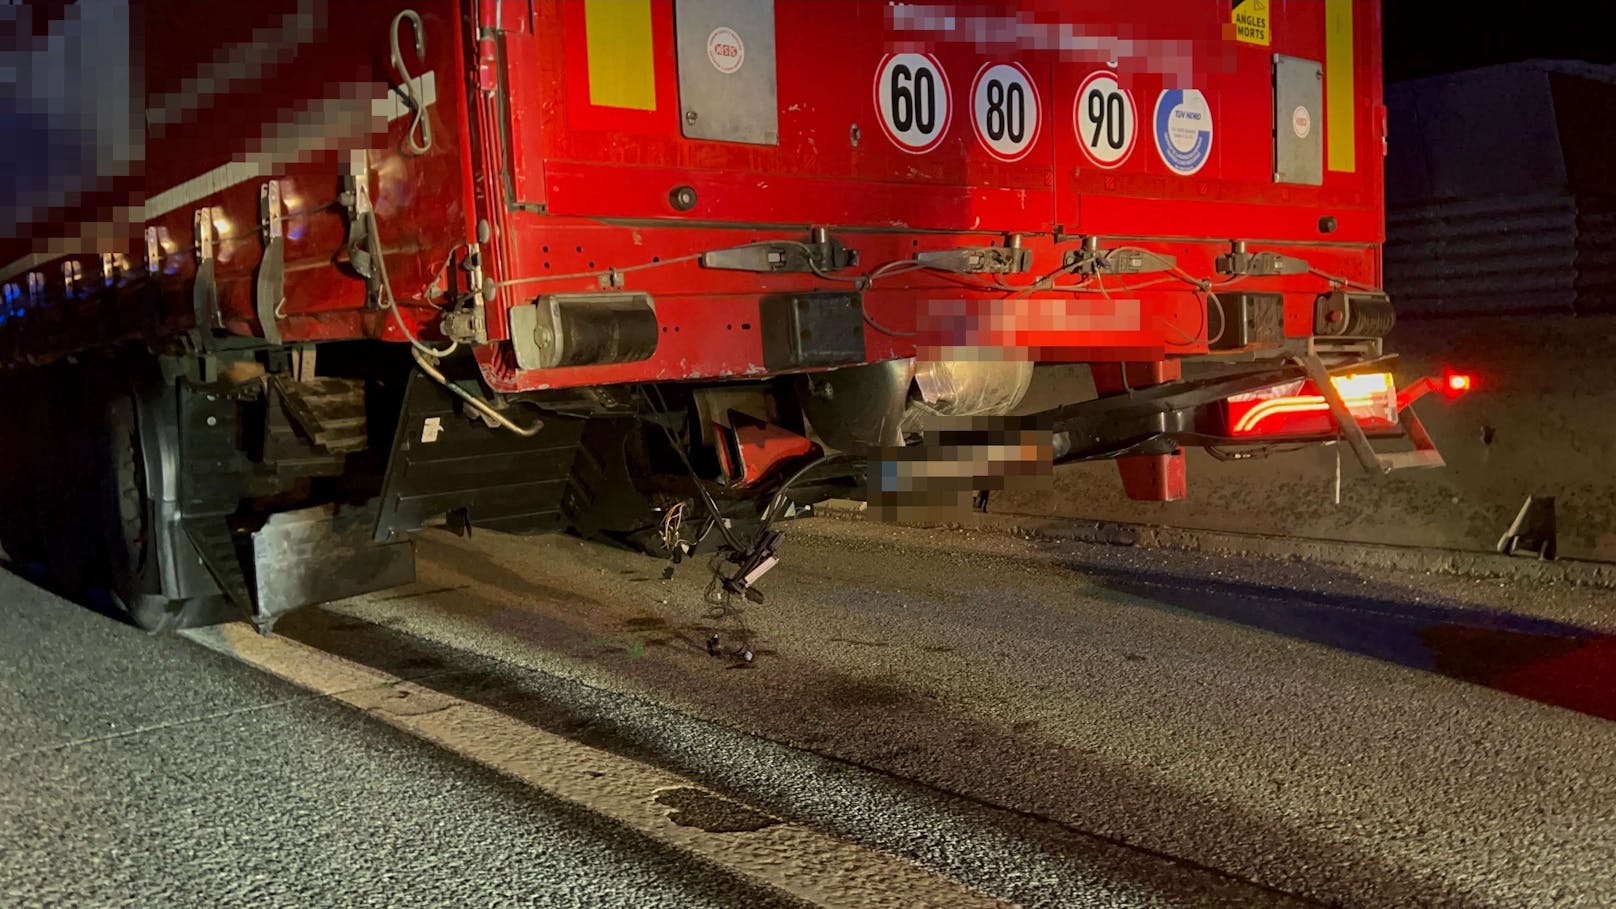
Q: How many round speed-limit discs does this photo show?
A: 3